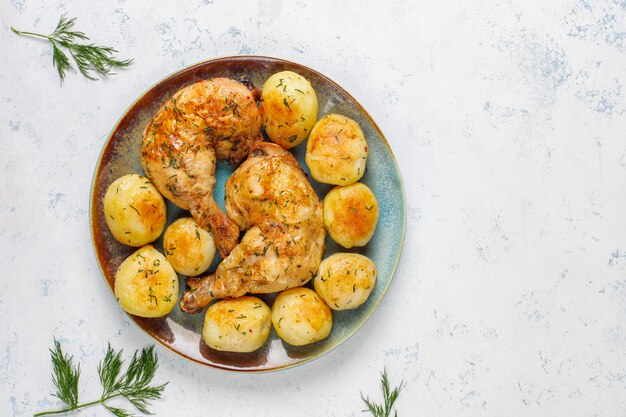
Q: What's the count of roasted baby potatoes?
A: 9